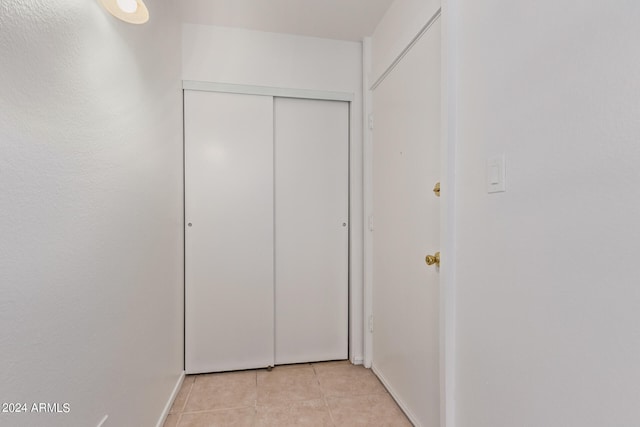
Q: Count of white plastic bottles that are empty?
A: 0